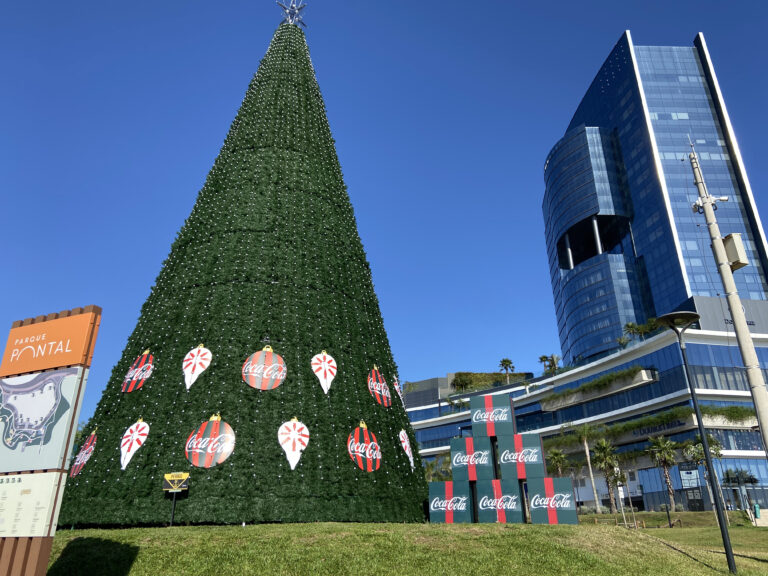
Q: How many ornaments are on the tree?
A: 12